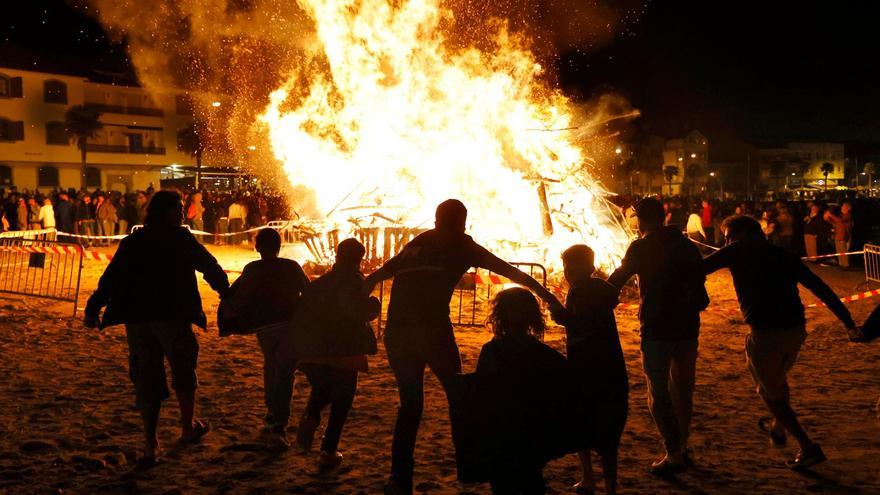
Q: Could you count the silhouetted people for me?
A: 8